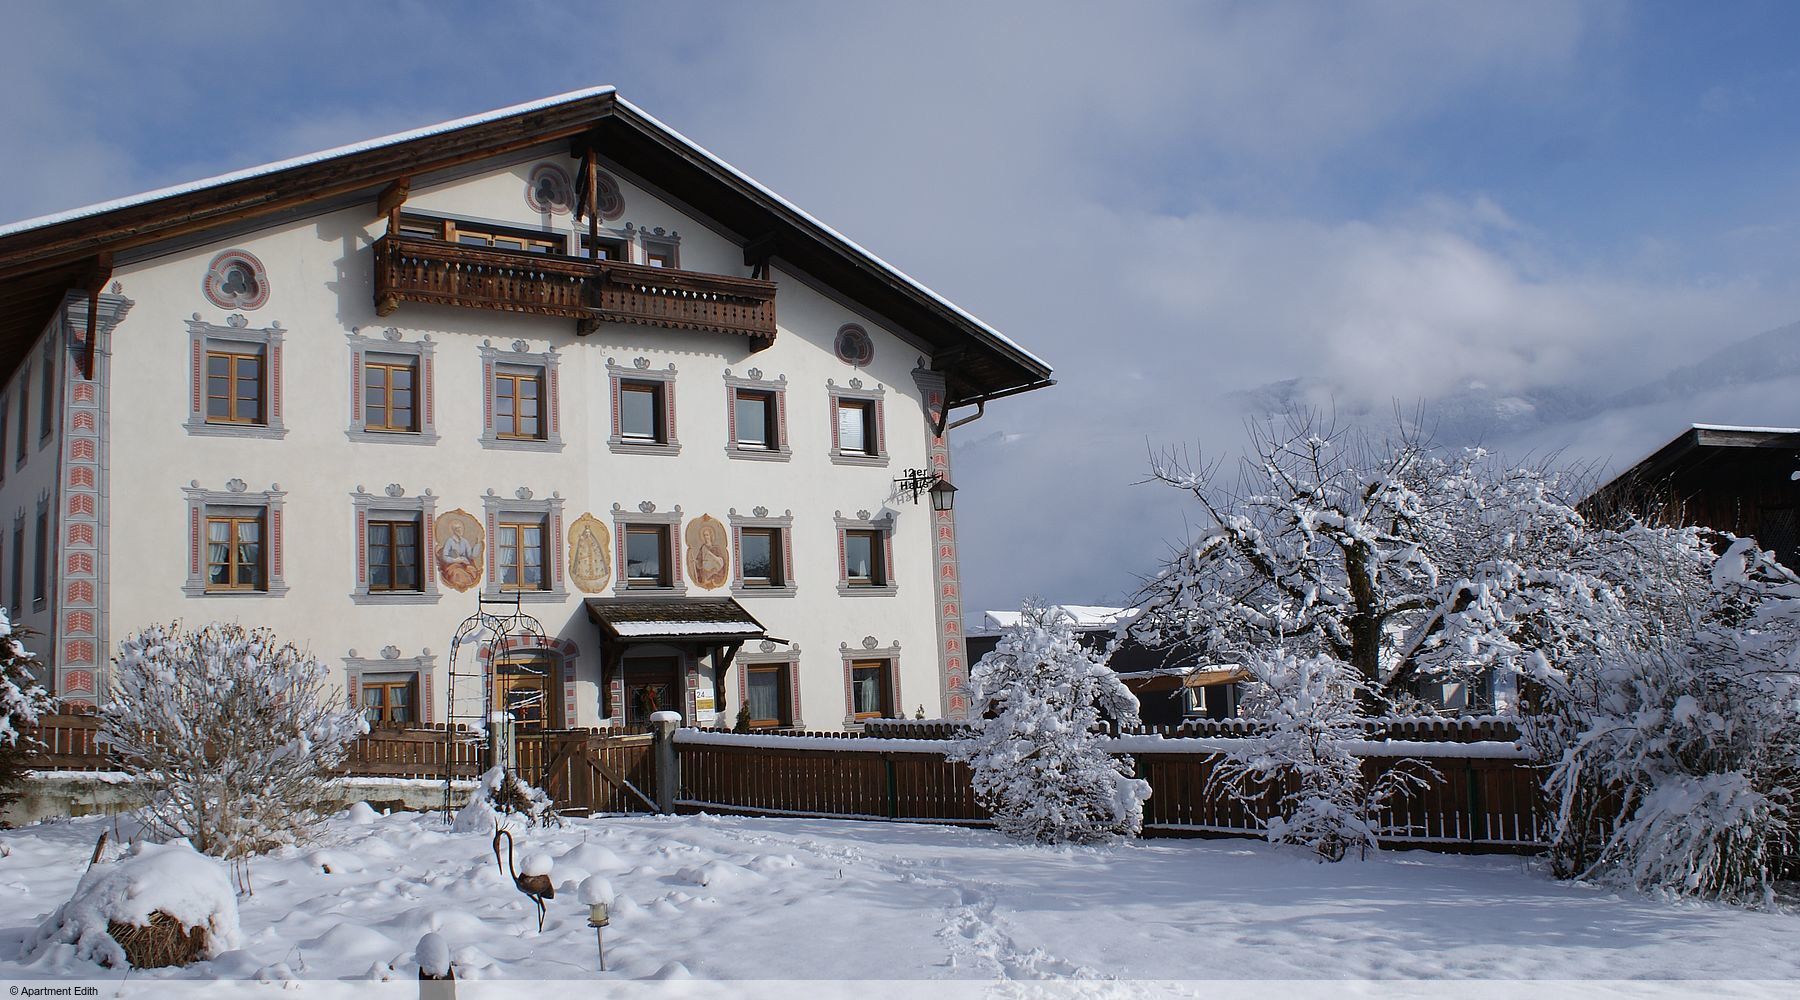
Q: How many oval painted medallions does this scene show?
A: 3